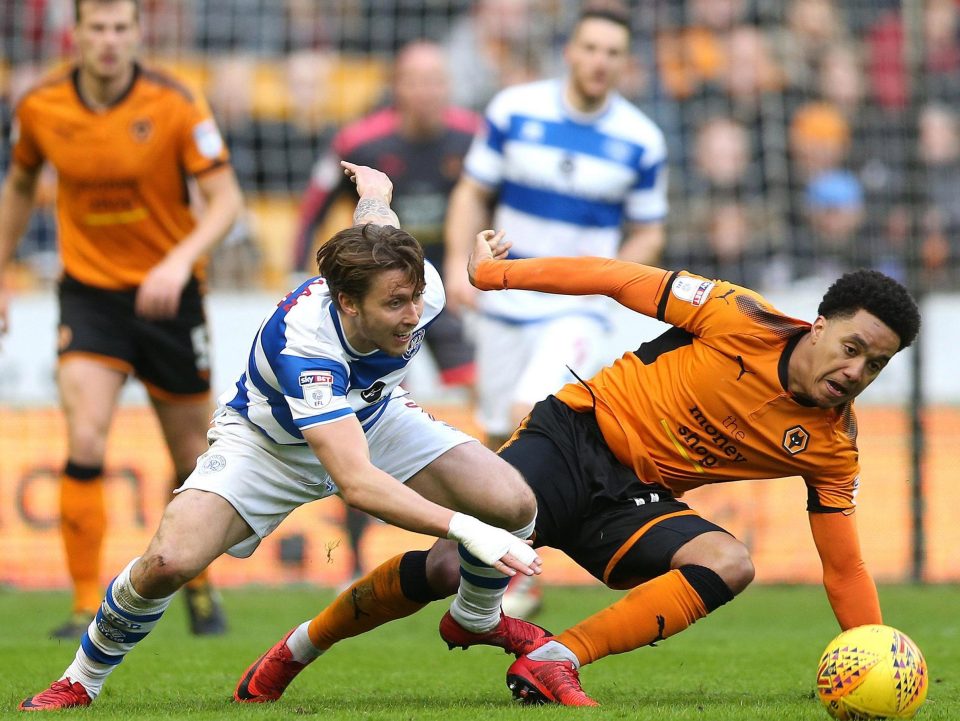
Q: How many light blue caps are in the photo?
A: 1